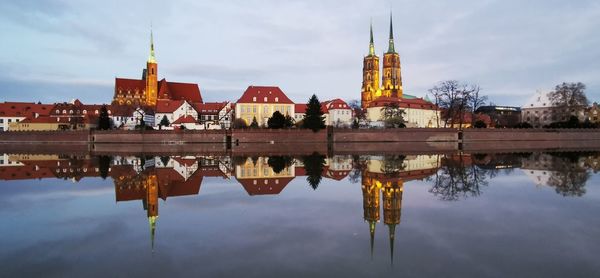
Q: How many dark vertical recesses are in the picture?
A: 4